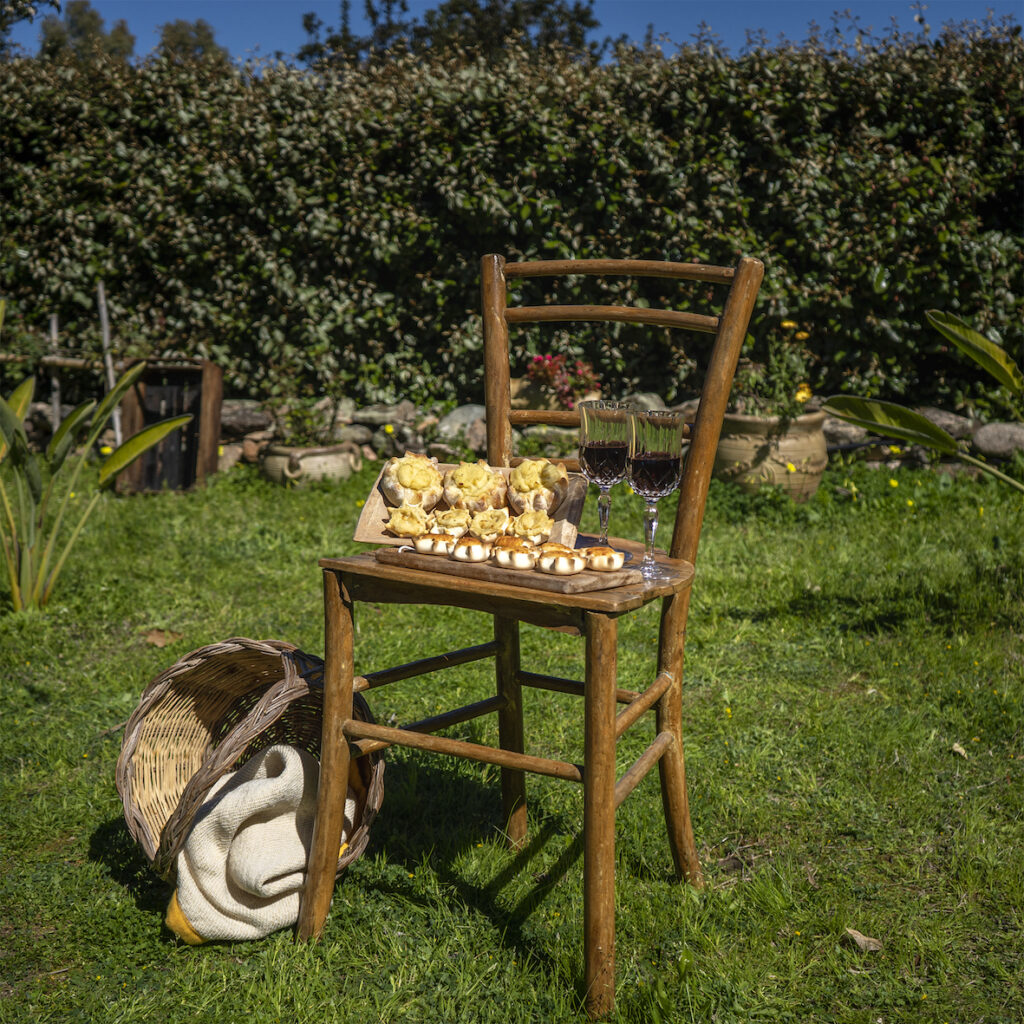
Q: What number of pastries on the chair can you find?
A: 14